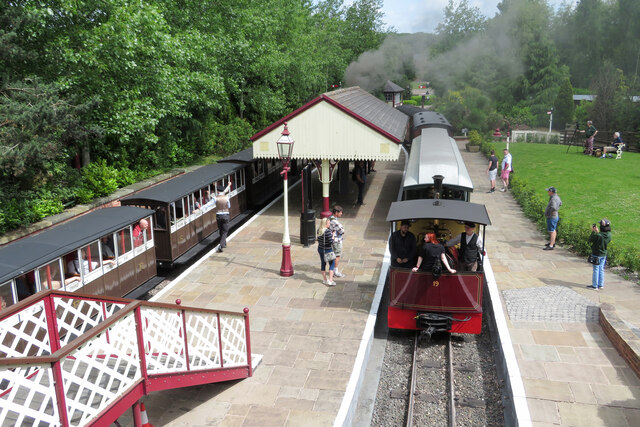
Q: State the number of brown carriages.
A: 3